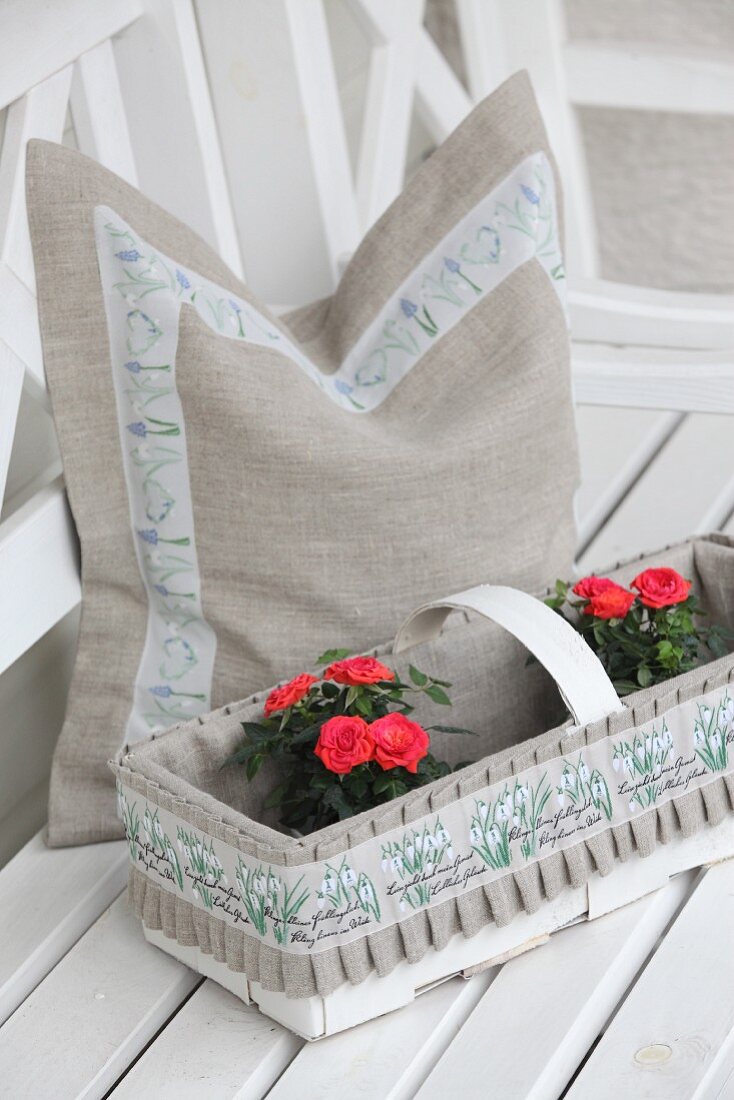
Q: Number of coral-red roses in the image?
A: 7